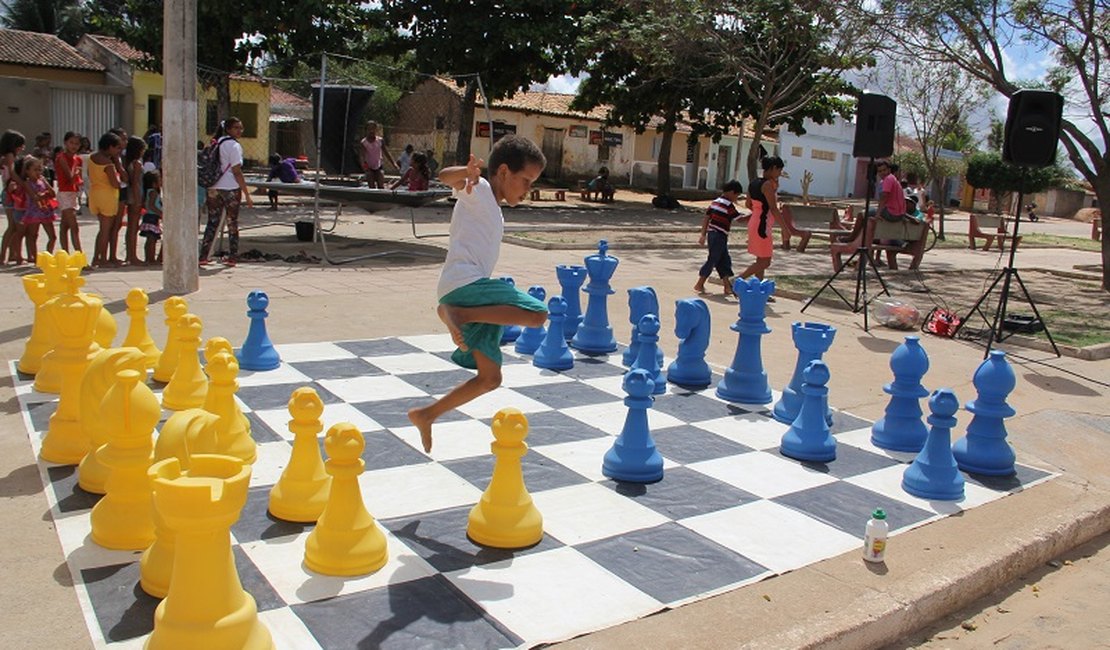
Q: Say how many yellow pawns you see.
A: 8